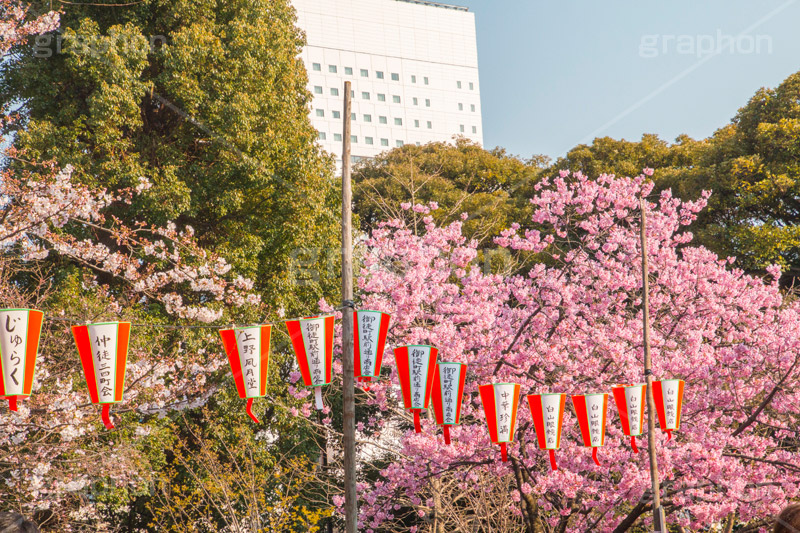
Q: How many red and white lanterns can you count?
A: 12